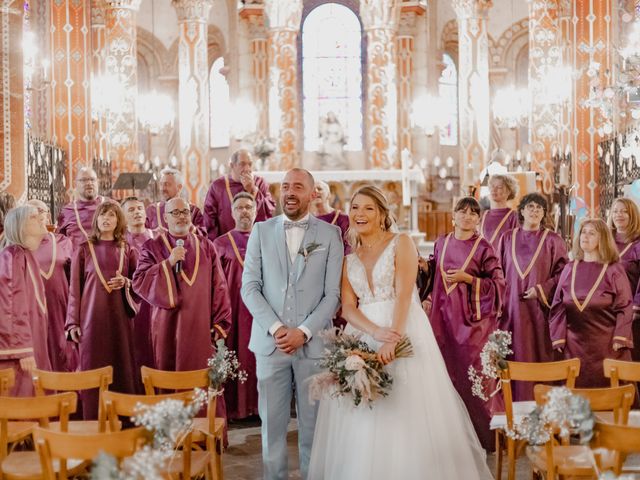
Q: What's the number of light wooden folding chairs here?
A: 10